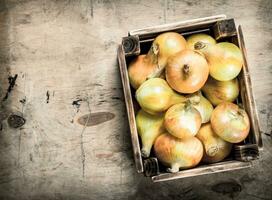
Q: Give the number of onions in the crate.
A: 13